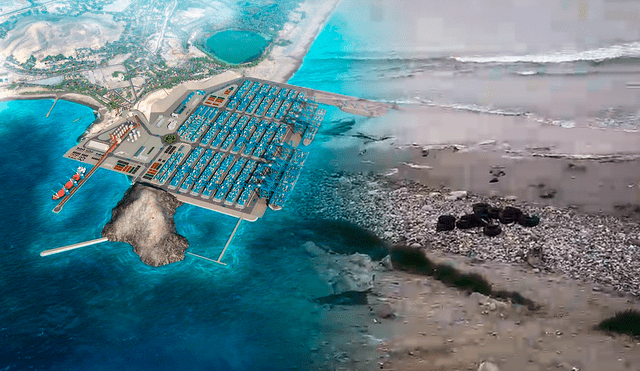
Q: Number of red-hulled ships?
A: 1